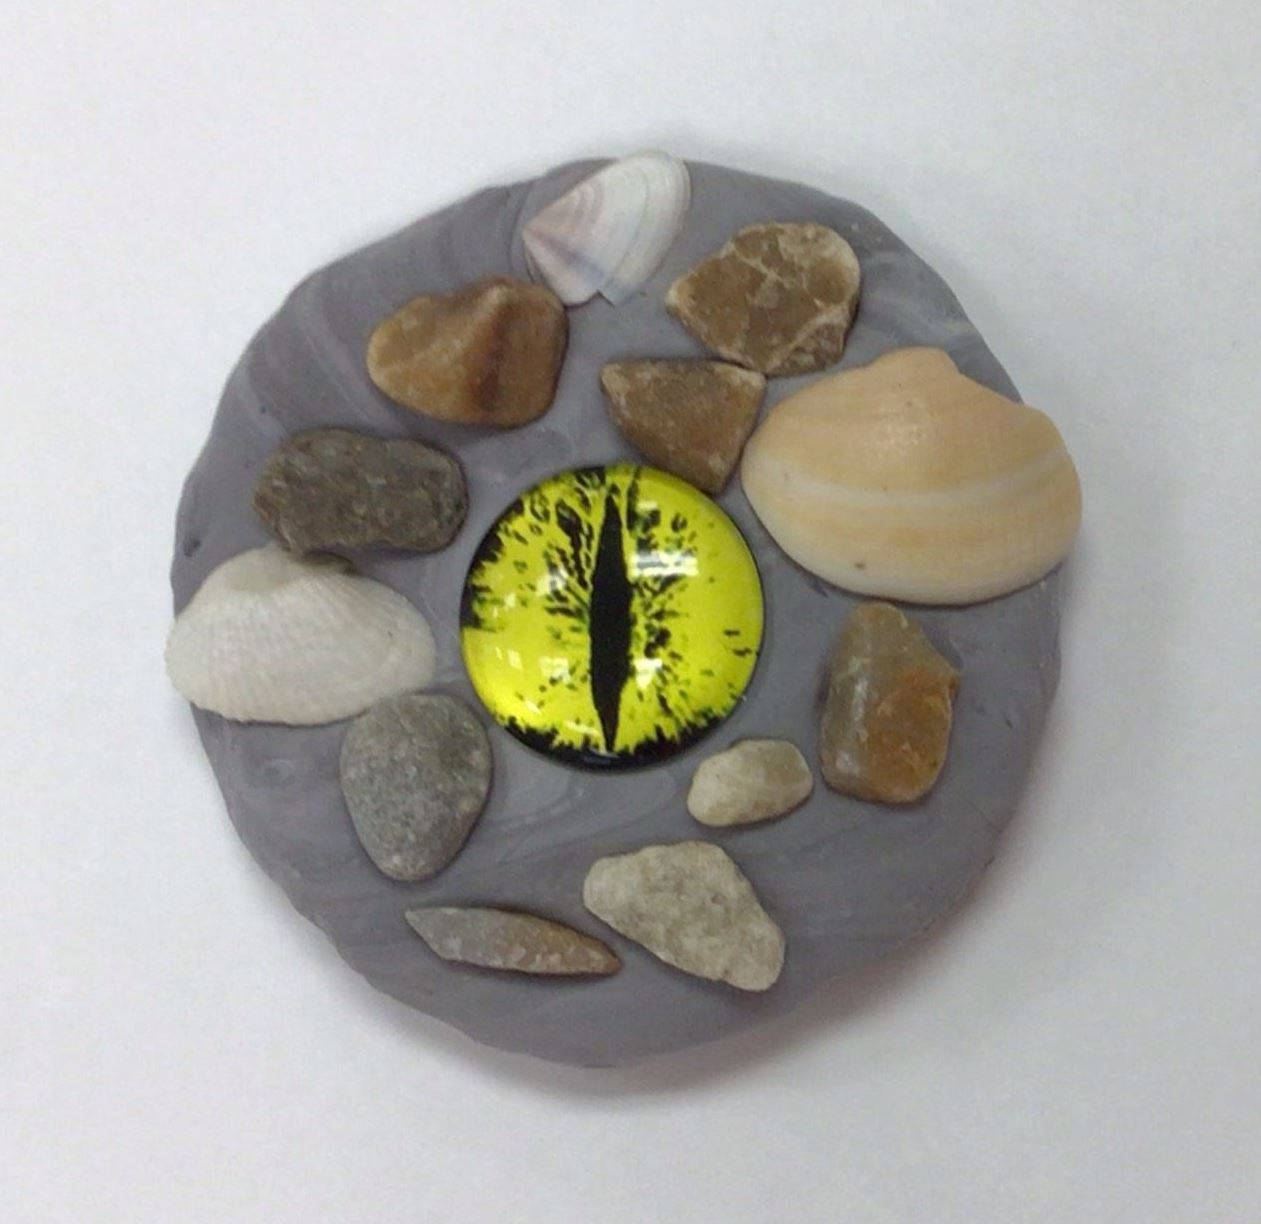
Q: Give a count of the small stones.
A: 9